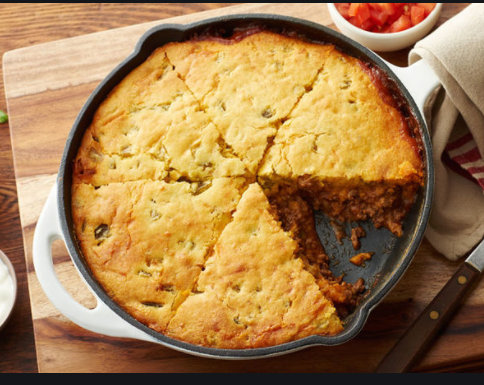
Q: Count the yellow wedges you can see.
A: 5